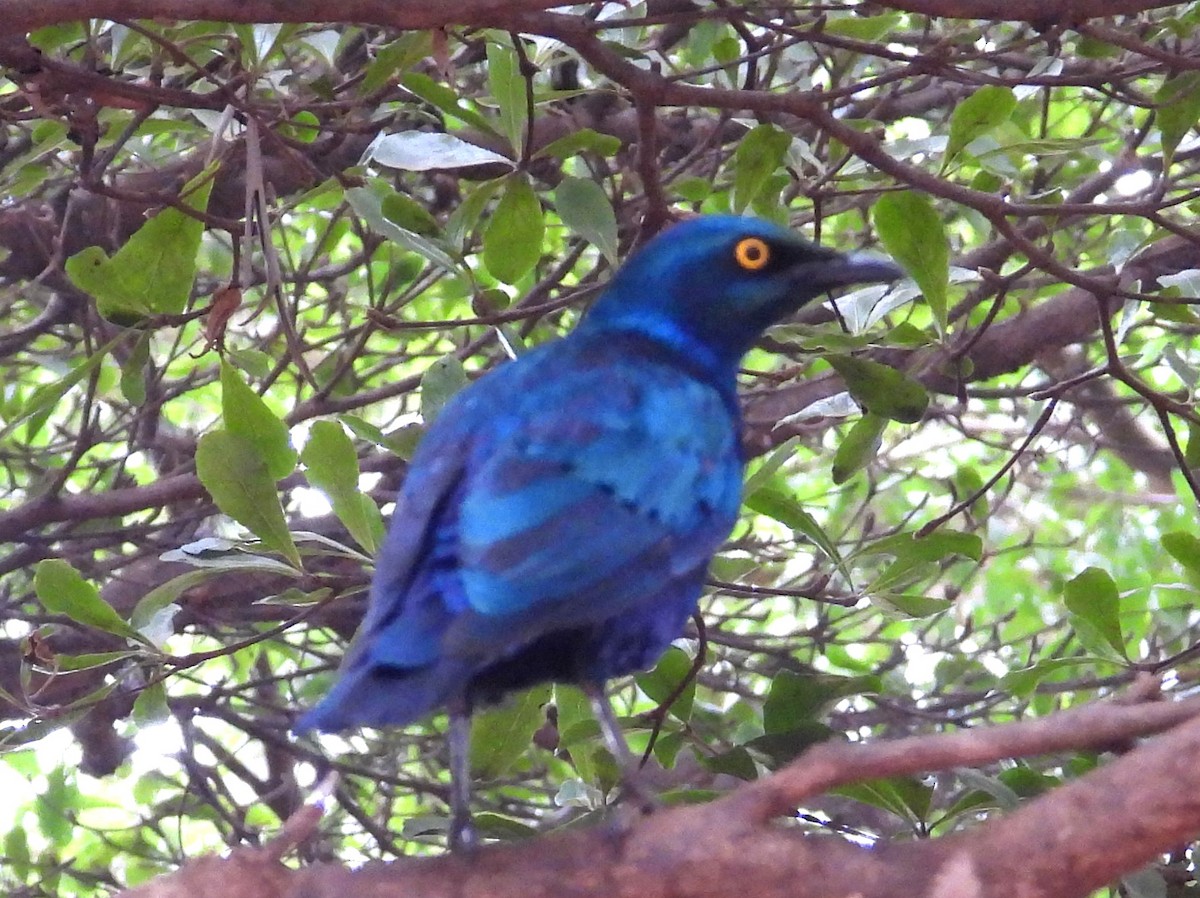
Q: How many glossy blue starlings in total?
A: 1